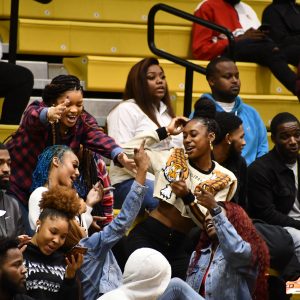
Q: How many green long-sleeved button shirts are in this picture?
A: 0